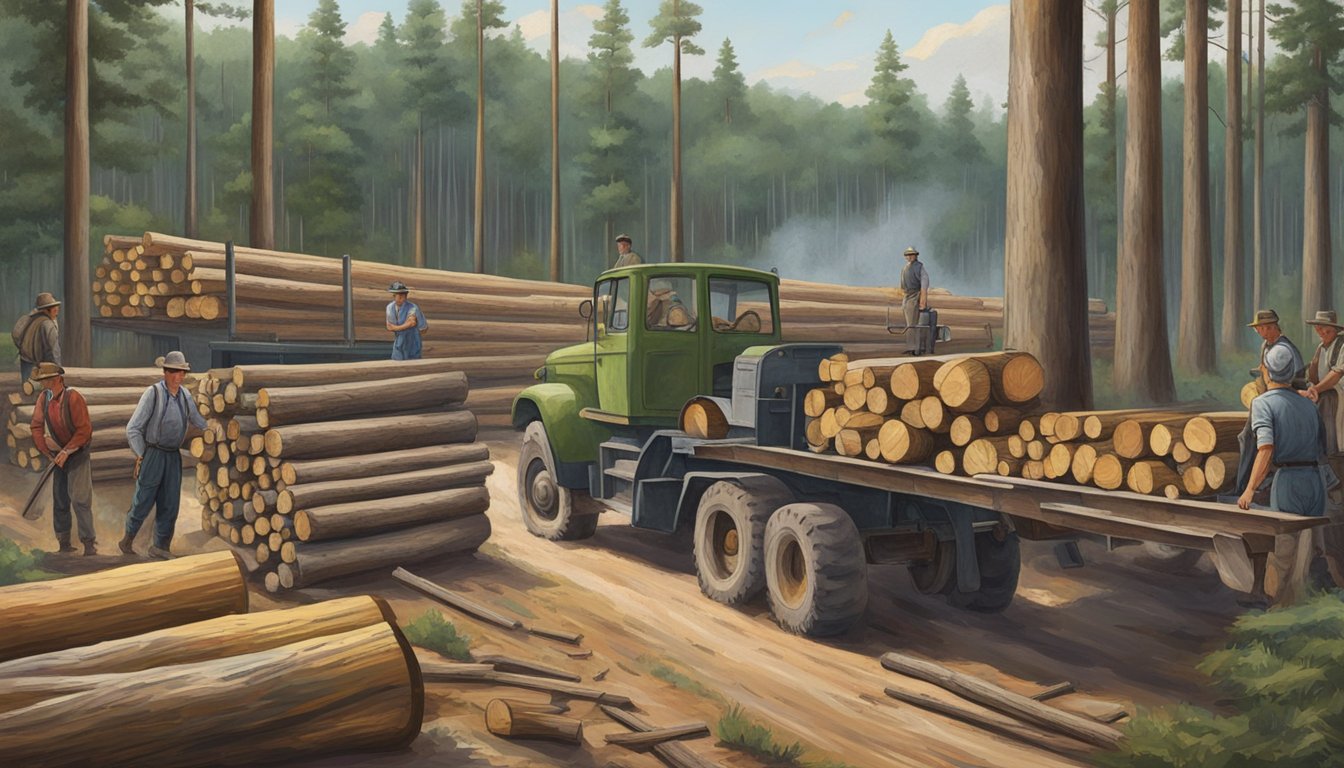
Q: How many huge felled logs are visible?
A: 3